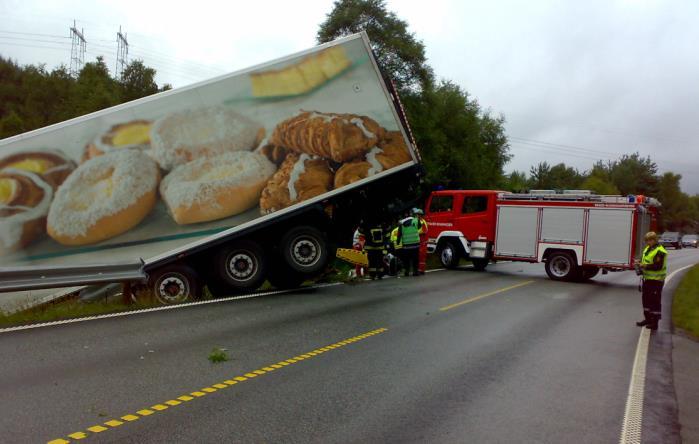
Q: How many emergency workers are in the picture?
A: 6